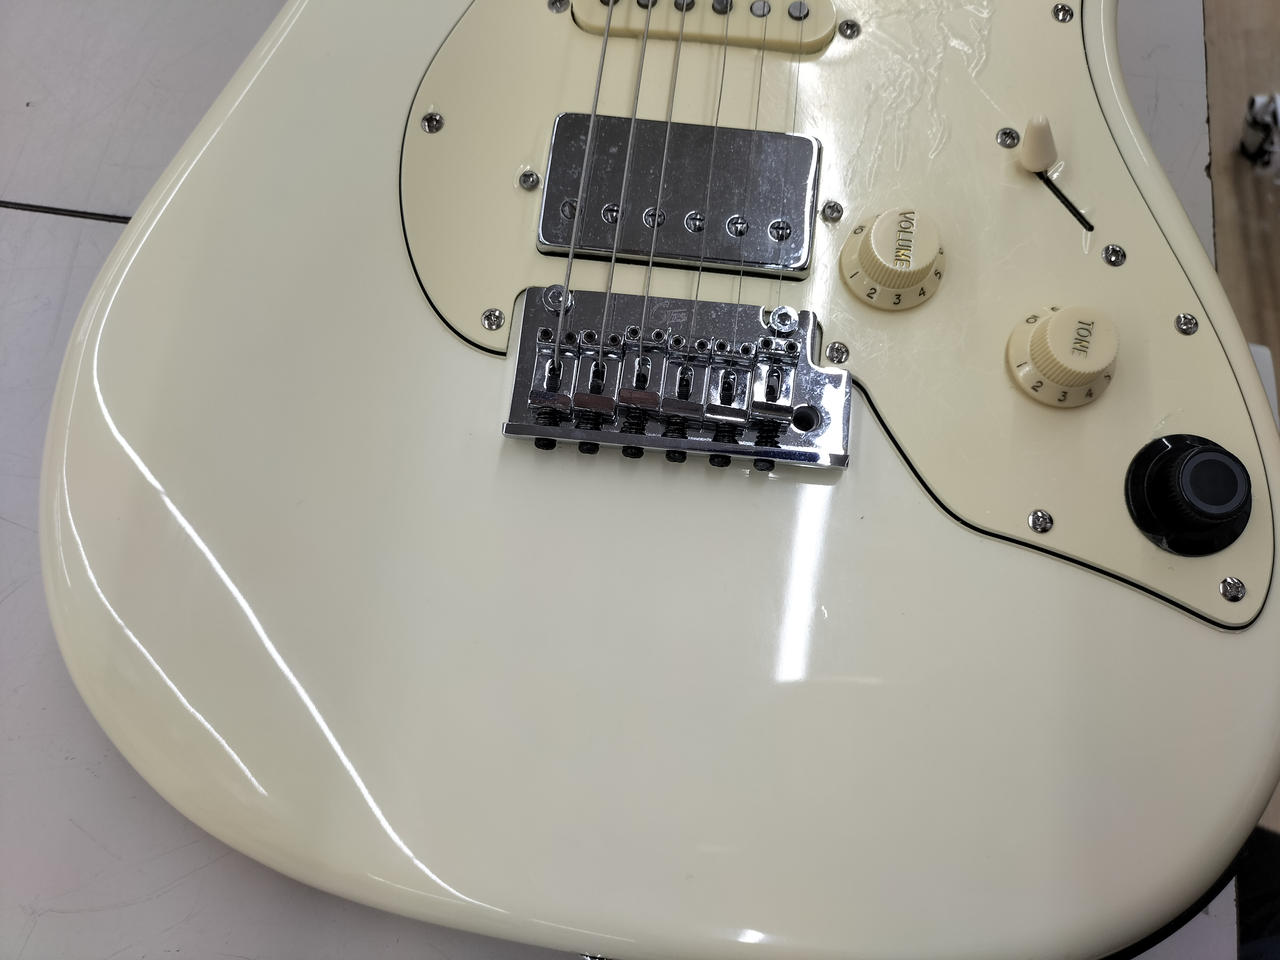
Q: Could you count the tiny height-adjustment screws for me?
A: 12